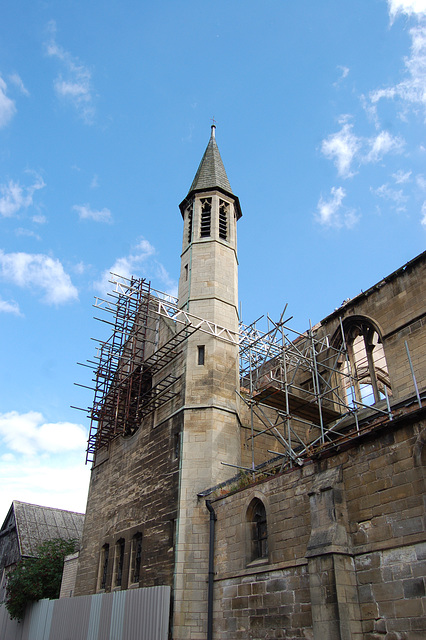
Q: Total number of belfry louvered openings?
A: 3